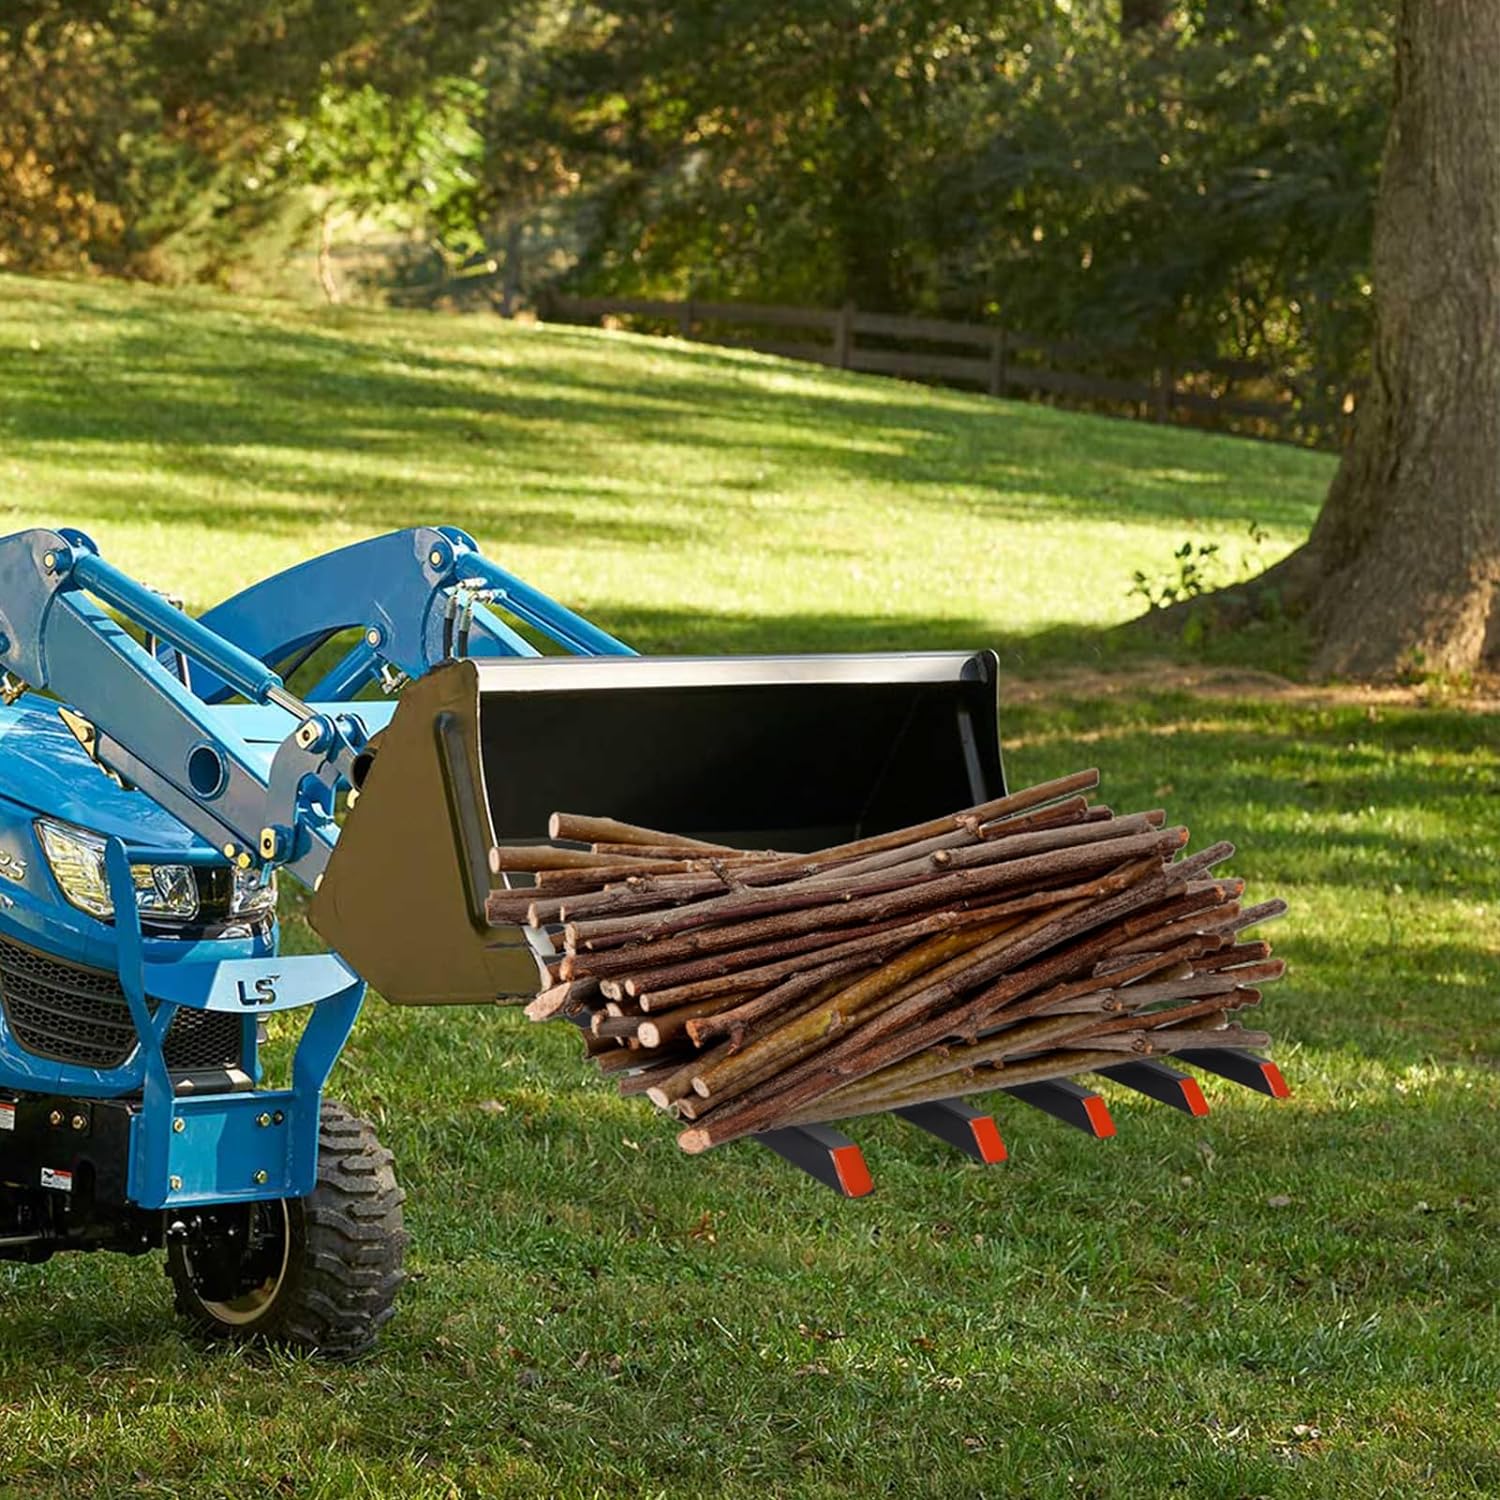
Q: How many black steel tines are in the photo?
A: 5